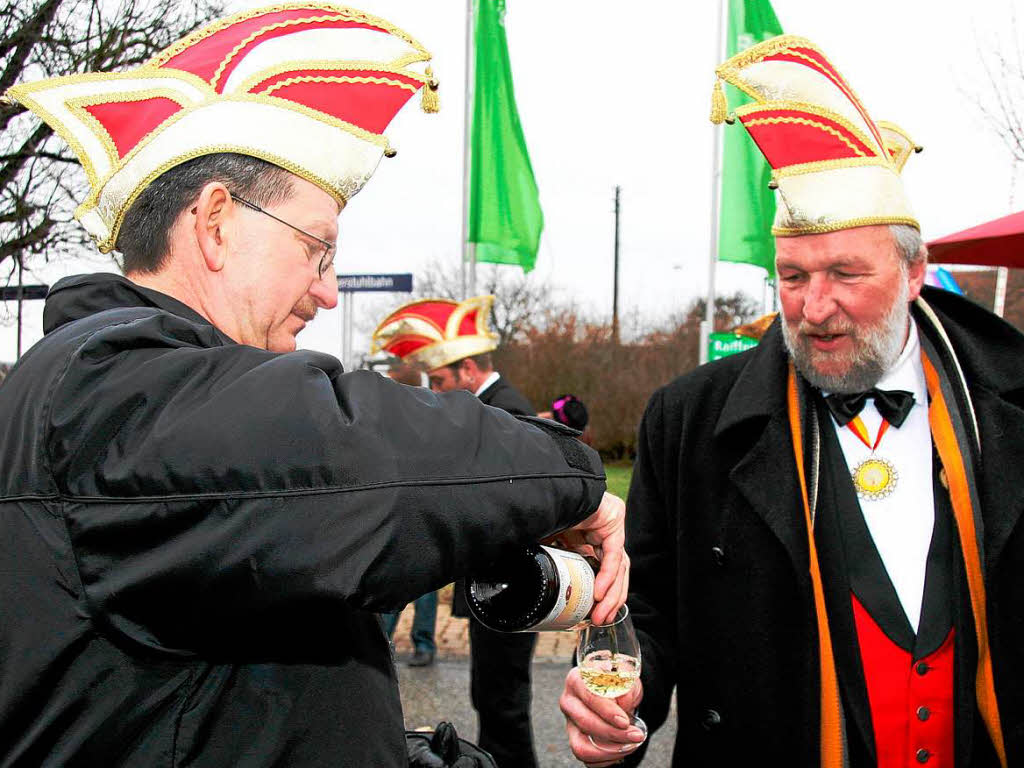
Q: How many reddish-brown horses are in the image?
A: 0